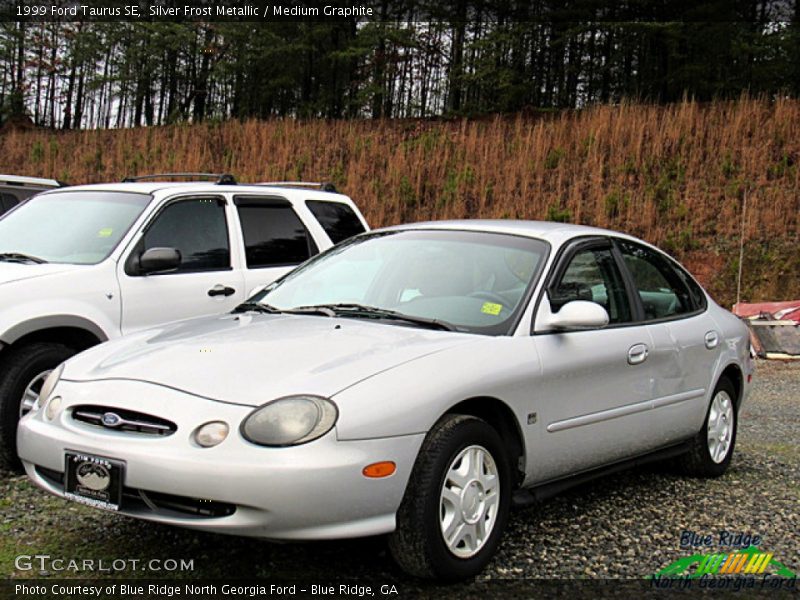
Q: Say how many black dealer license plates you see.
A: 1